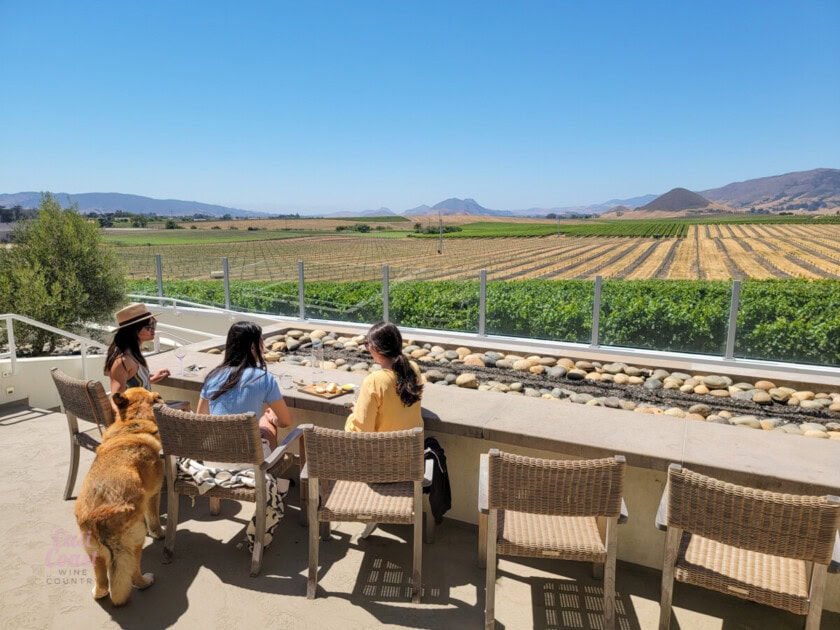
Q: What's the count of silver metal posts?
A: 7